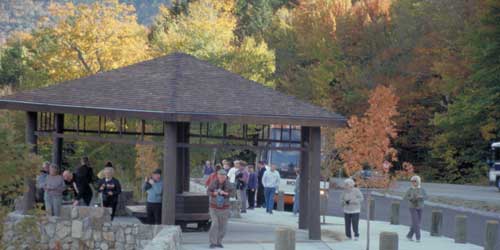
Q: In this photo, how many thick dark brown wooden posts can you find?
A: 6